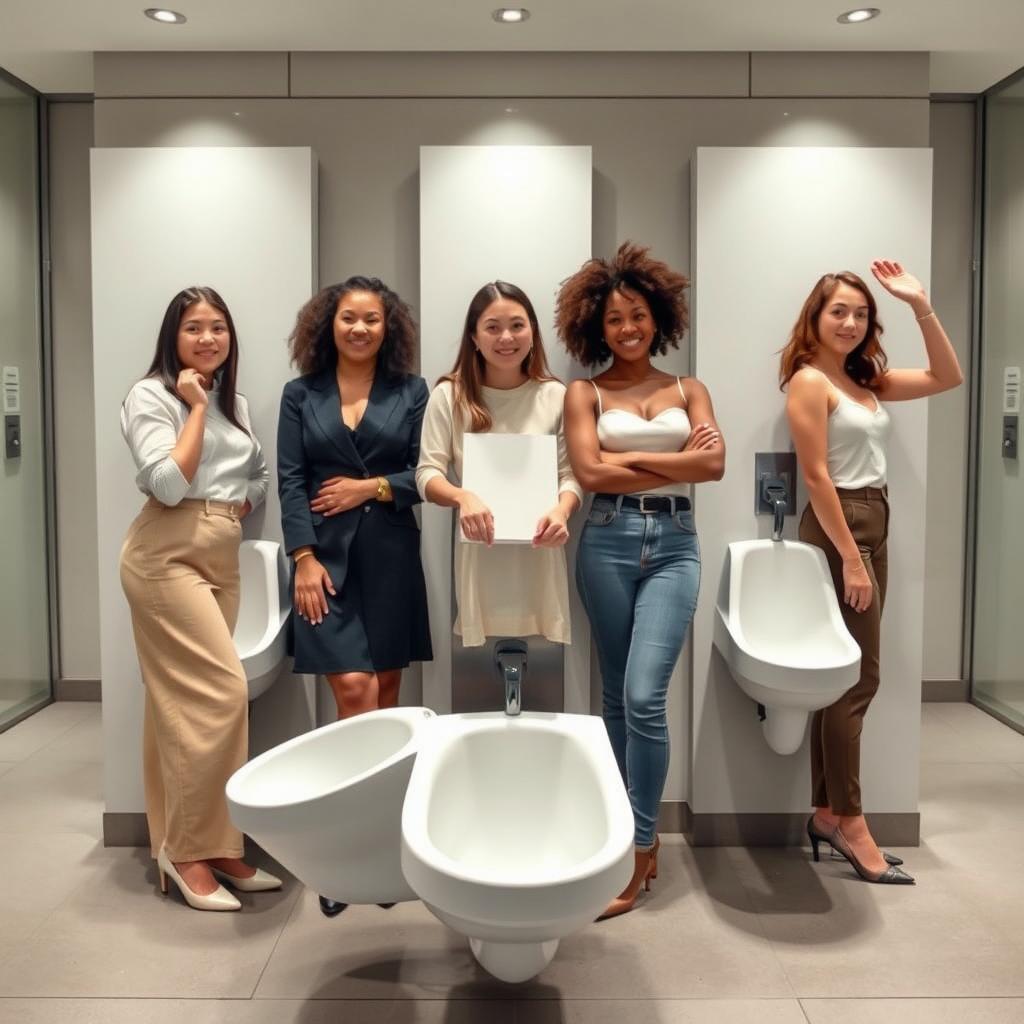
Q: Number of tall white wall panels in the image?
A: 3